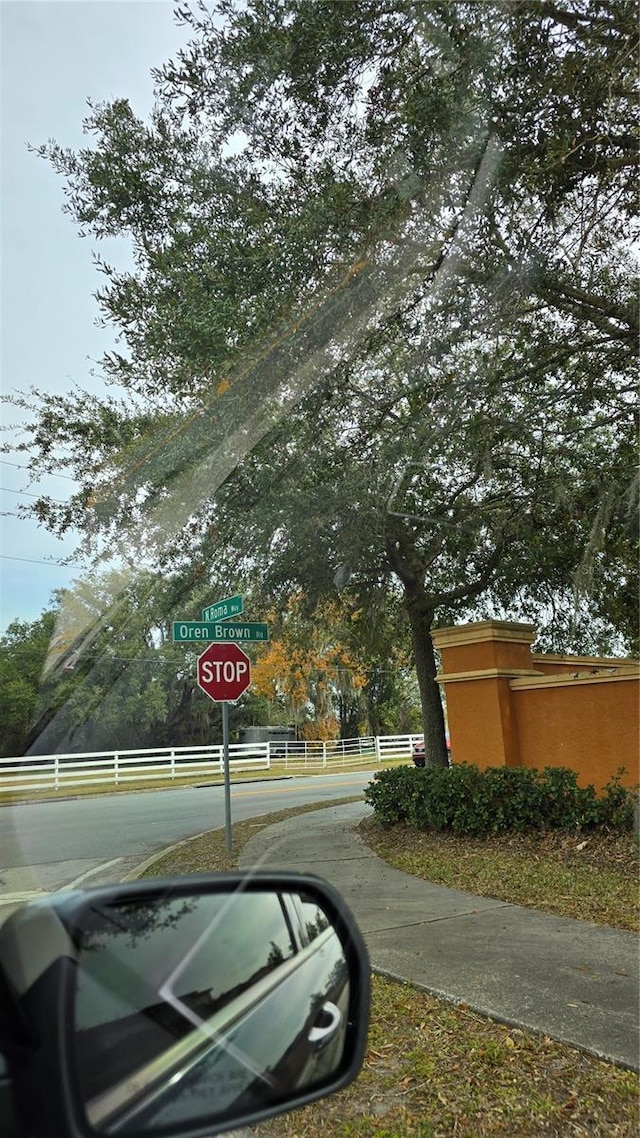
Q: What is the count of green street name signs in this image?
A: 2